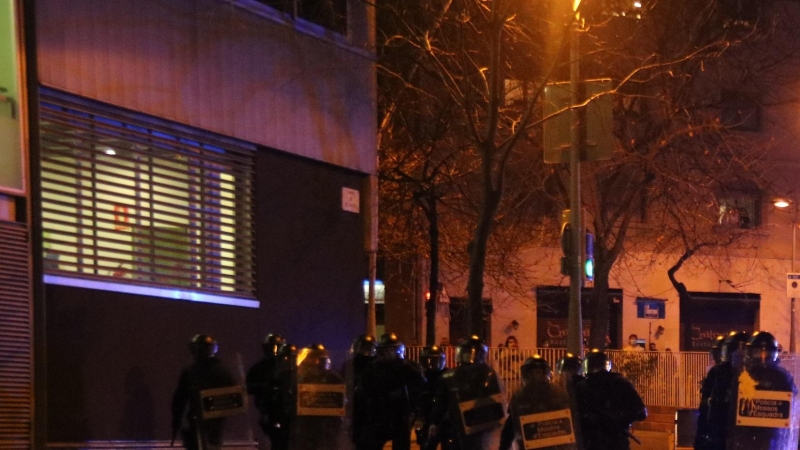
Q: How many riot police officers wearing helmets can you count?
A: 14